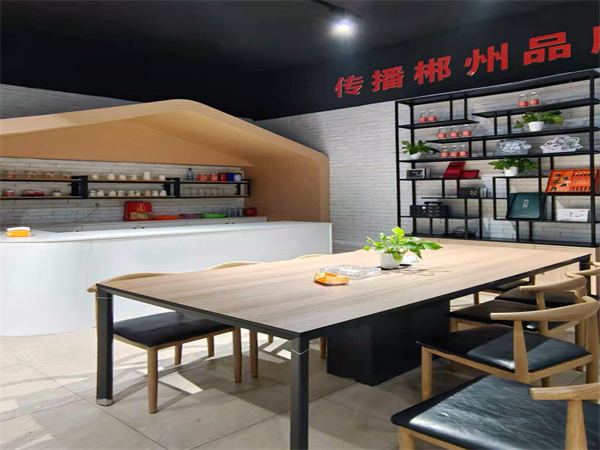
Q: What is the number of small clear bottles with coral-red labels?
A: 10